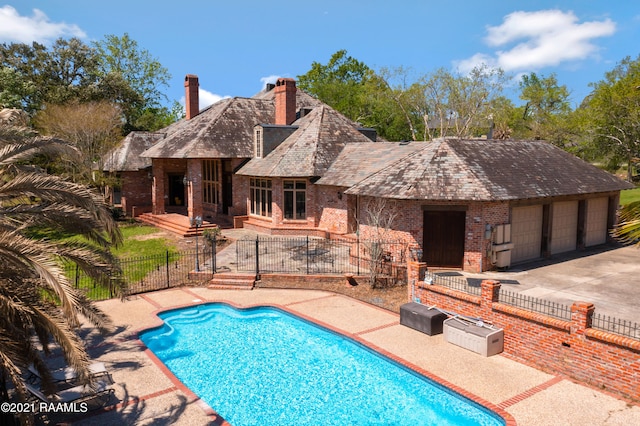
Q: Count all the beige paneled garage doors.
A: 3